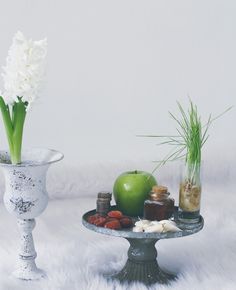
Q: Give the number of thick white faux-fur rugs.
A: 1